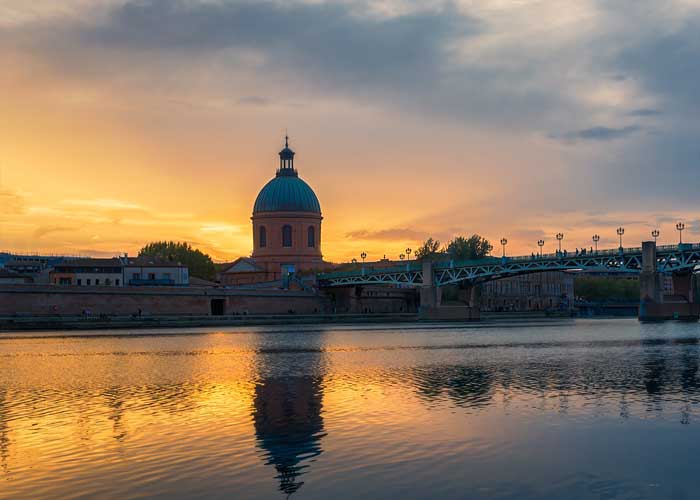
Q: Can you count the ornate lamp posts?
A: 11